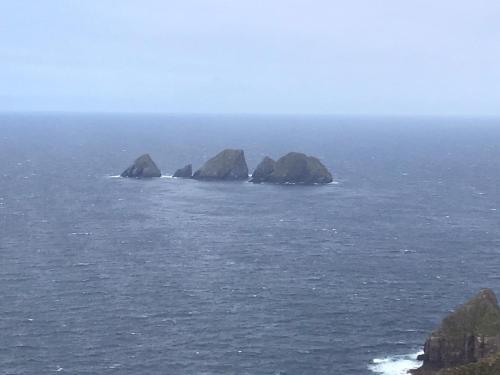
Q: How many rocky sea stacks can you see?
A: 4